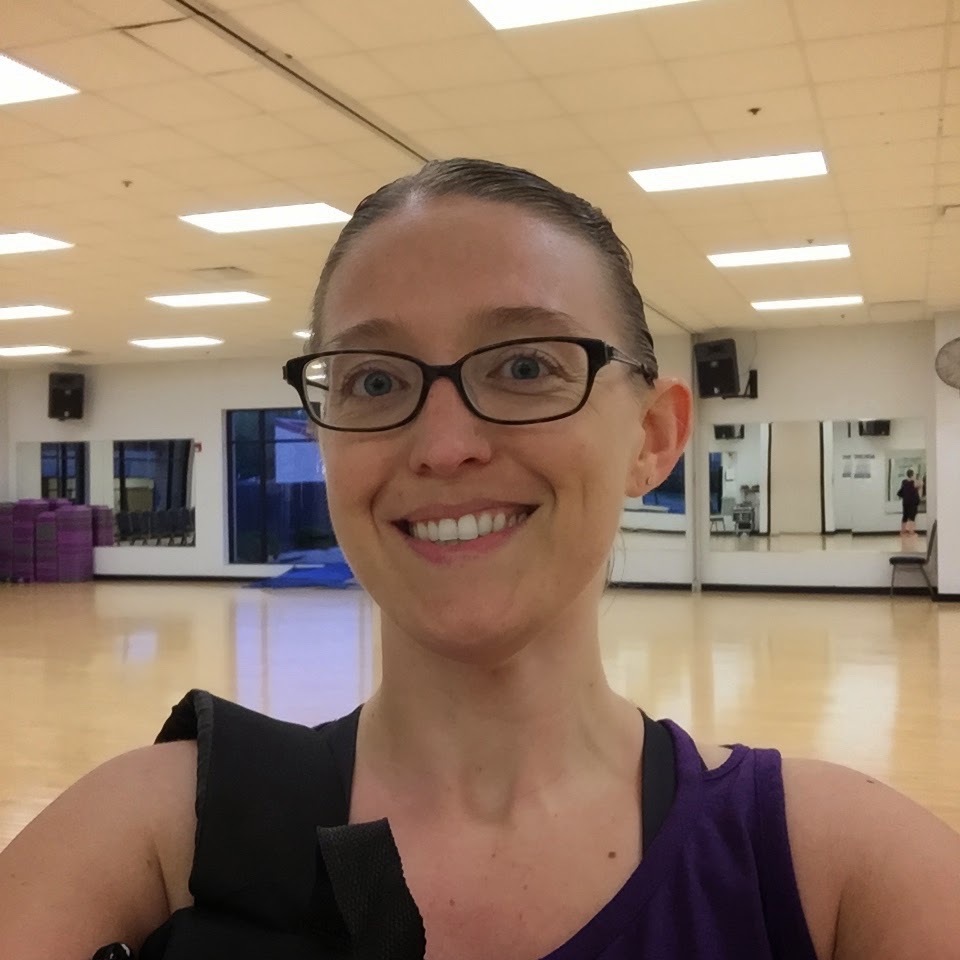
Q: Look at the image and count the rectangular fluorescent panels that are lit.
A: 12